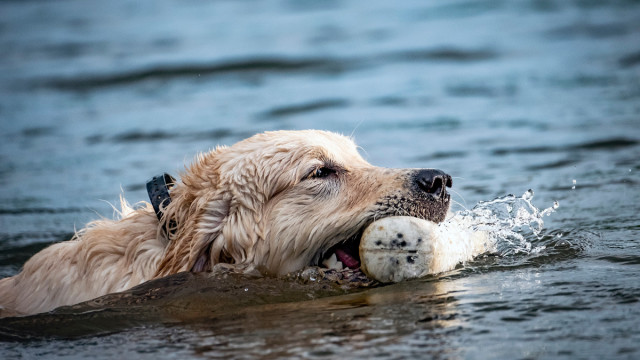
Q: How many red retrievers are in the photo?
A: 0